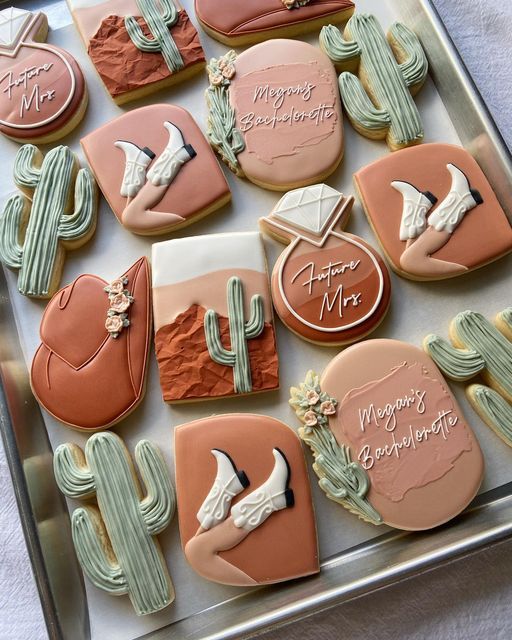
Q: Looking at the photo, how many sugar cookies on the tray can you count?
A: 15